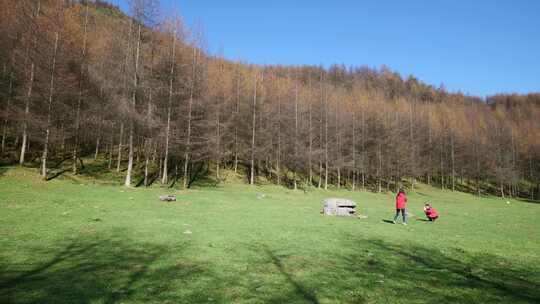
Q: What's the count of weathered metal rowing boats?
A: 0